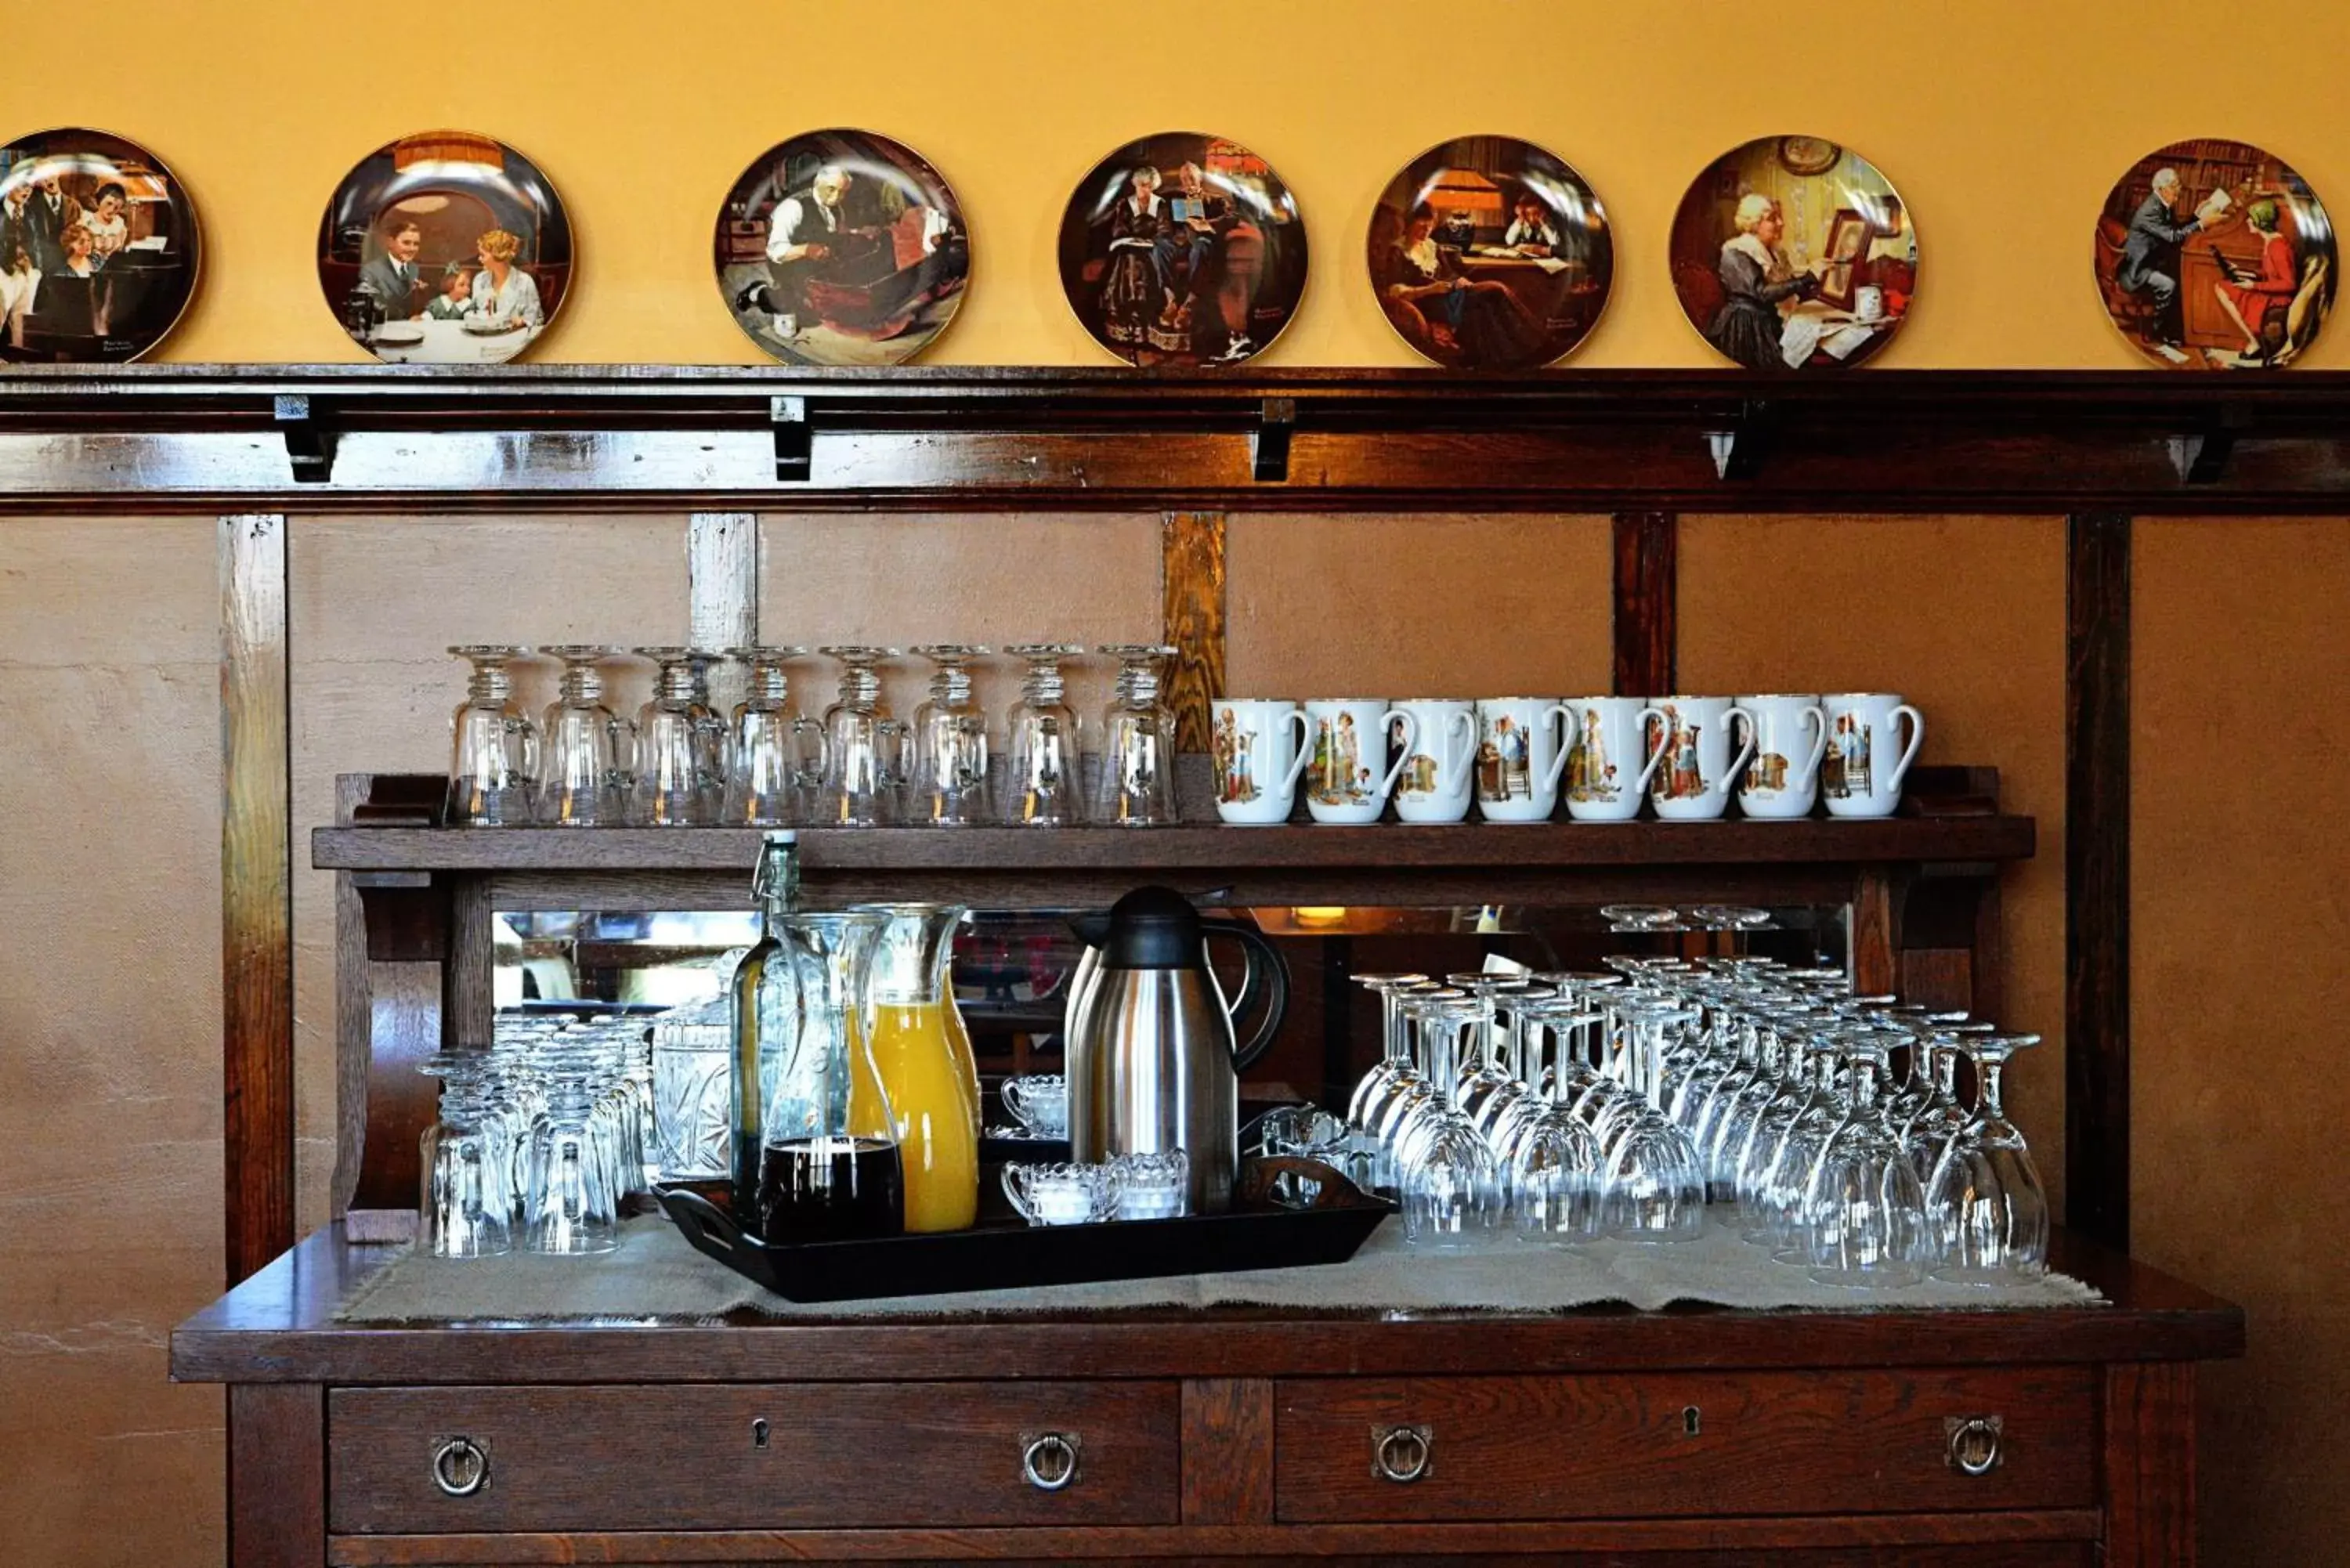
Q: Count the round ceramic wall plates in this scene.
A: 7